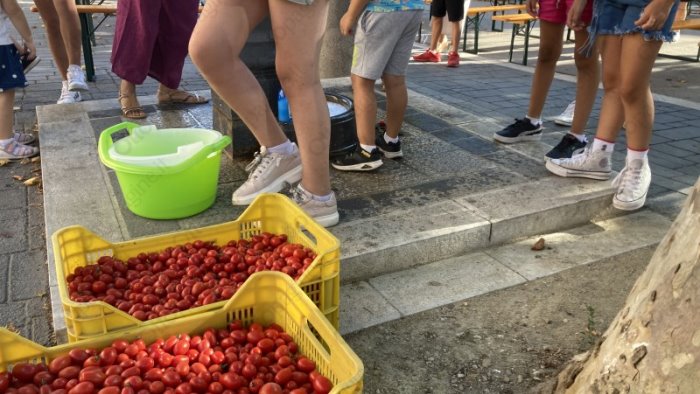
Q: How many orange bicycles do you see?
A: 0